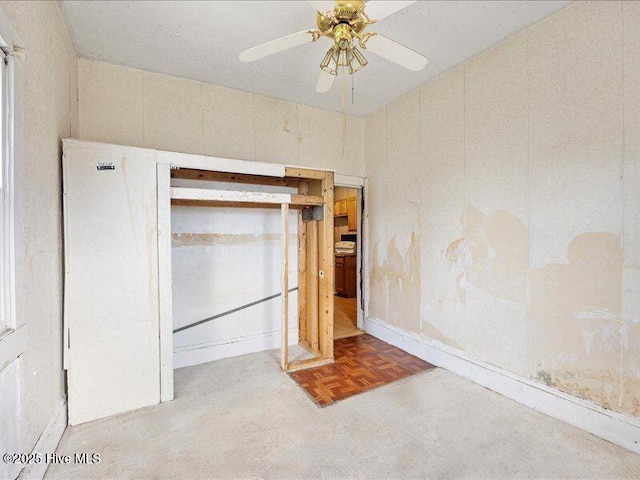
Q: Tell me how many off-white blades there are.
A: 5